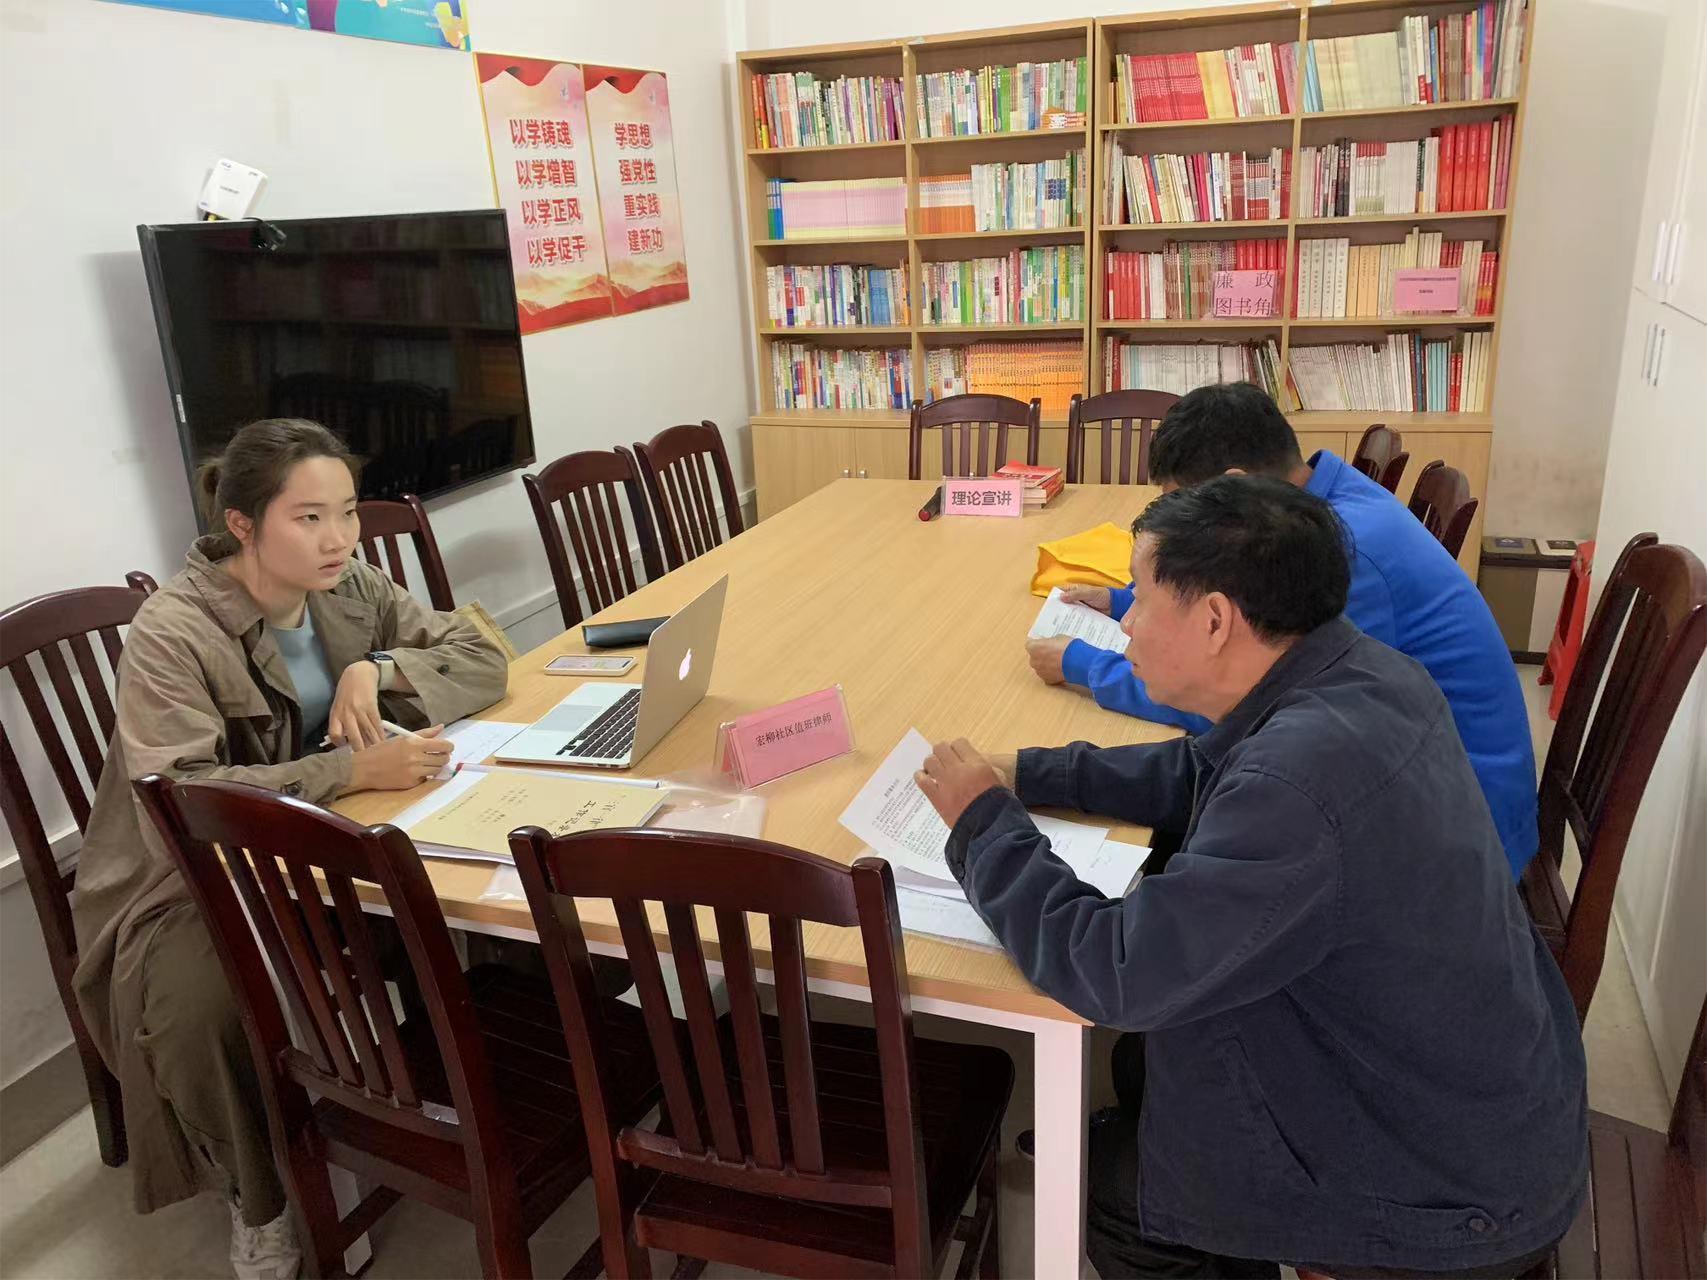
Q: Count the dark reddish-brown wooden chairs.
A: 12